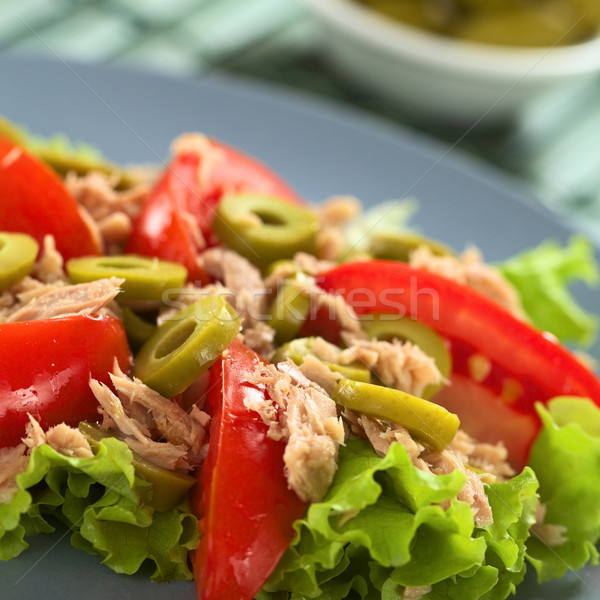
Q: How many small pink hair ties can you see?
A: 0